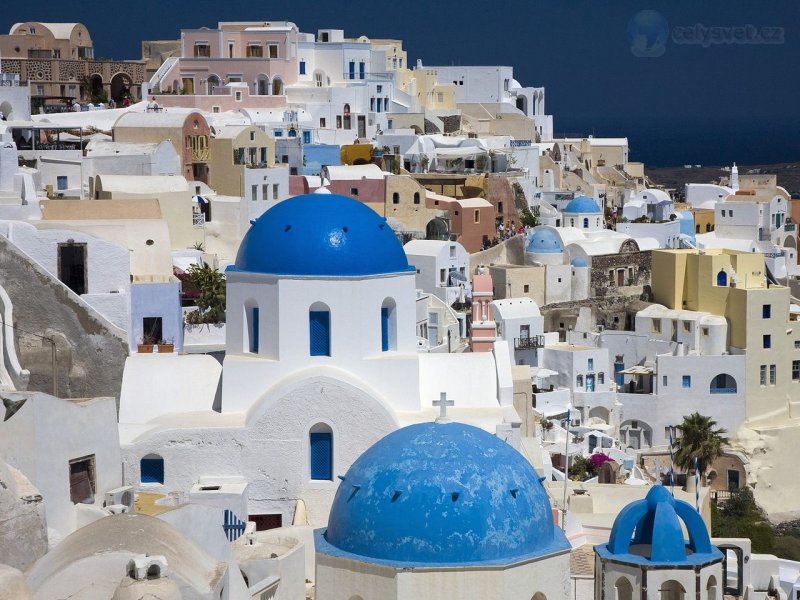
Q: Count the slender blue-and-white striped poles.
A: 2